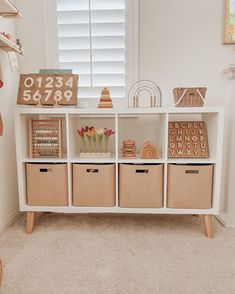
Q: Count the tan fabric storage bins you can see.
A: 4